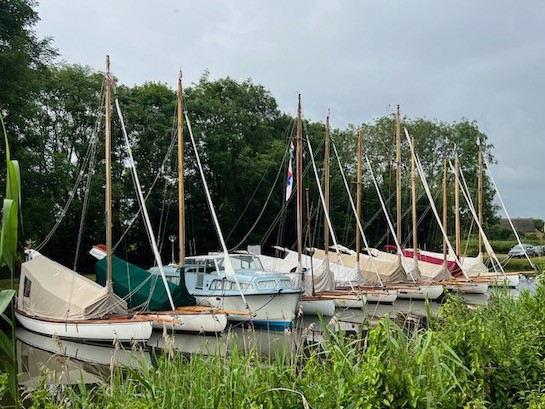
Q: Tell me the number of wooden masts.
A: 10